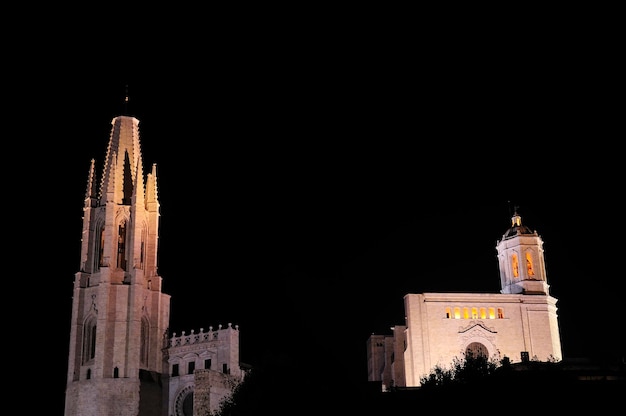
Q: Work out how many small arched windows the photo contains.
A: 7